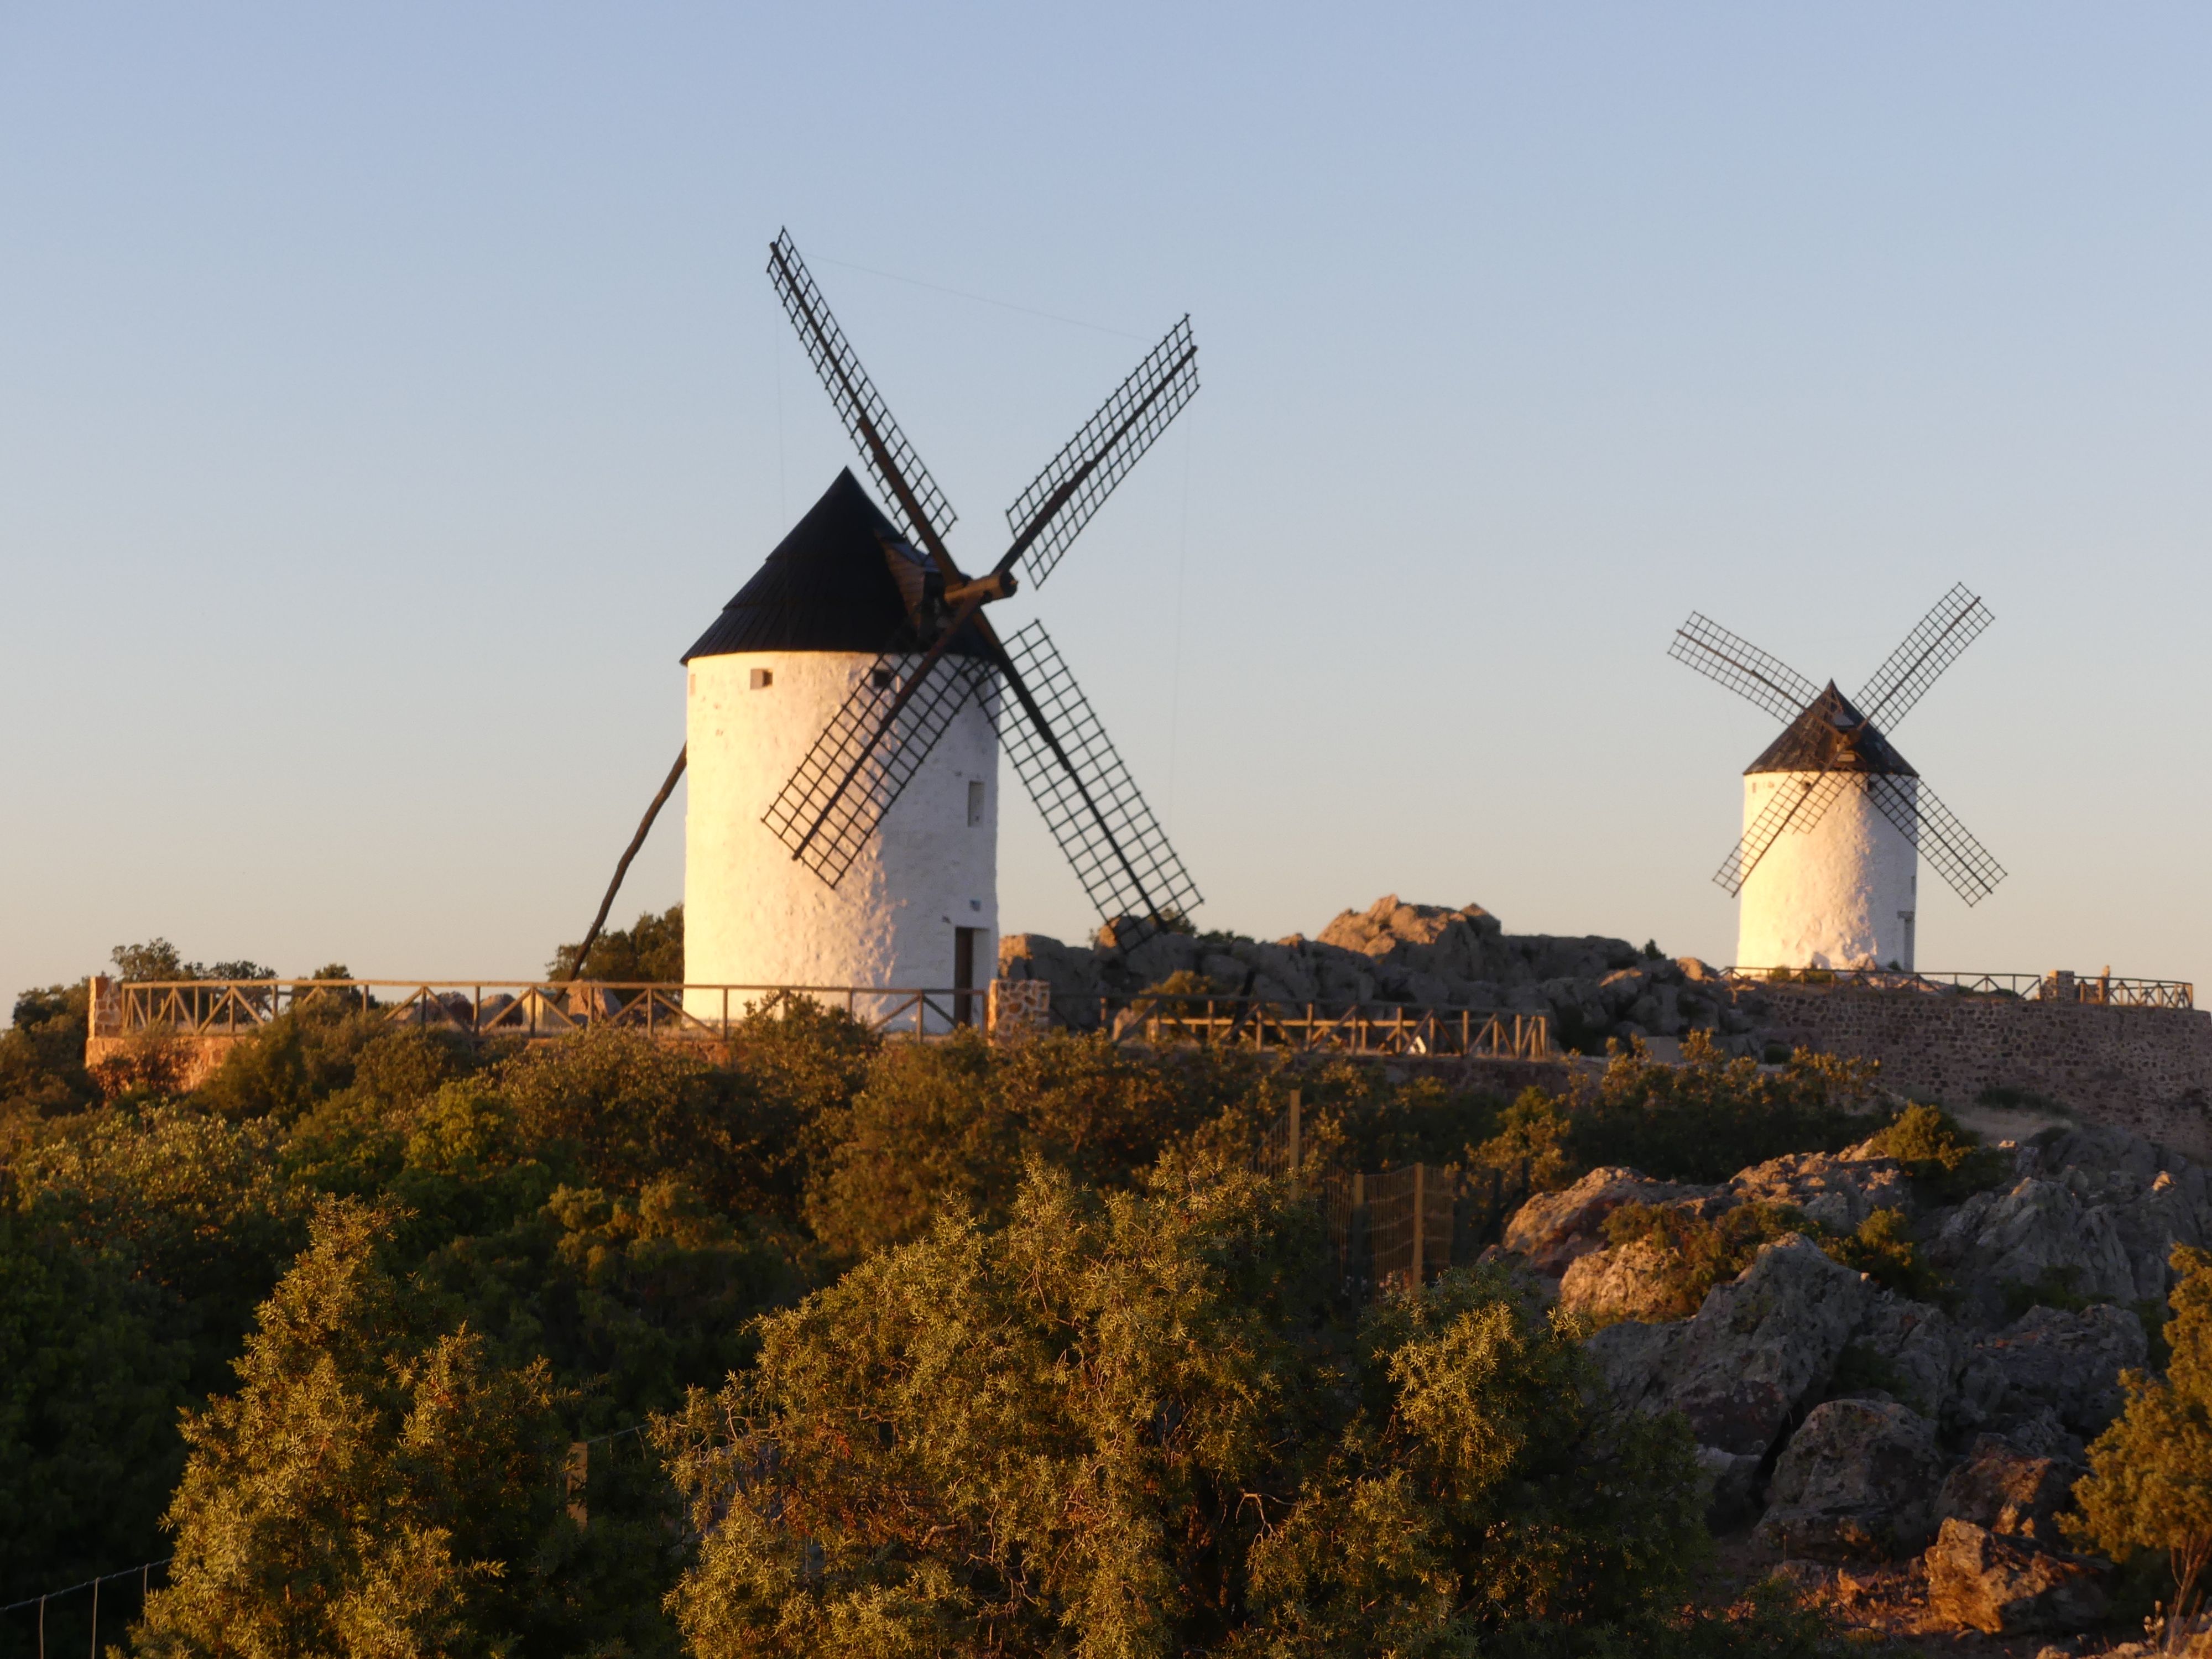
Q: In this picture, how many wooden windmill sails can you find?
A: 8